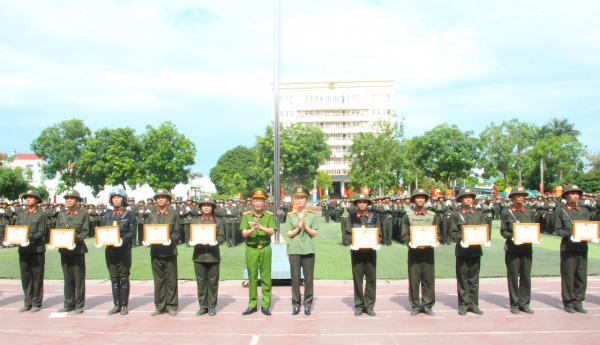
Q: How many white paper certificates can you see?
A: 10